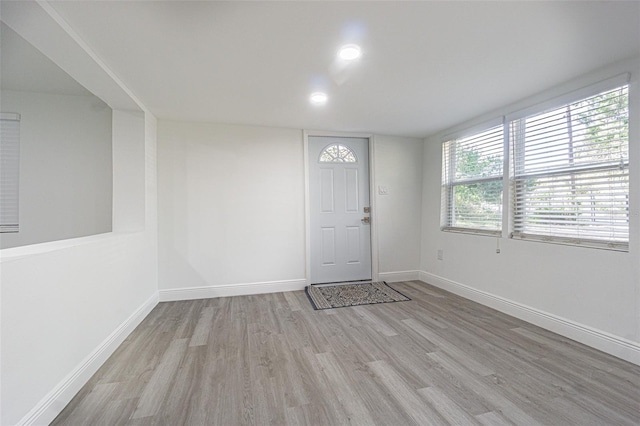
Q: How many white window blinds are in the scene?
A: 3